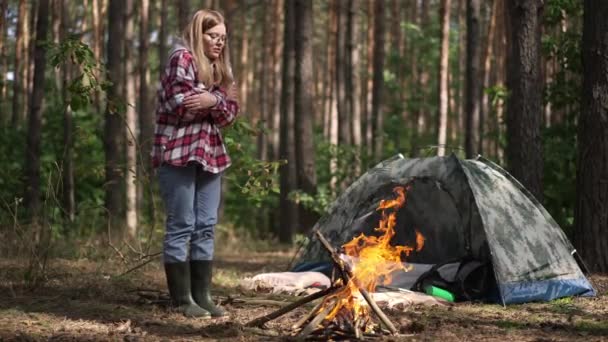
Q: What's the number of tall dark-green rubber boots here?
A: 2